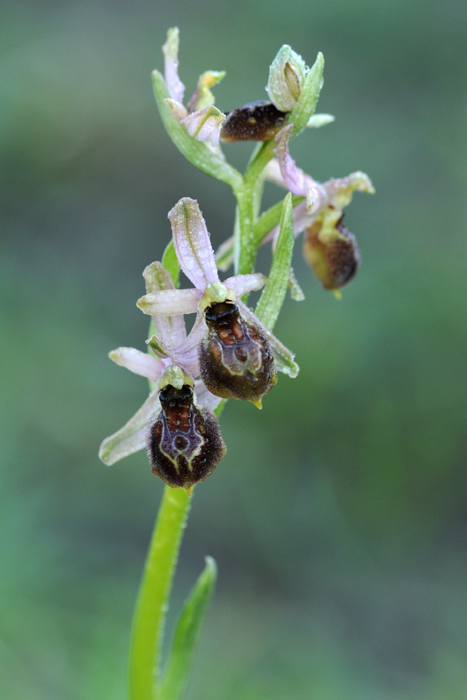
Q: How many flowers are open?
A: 4